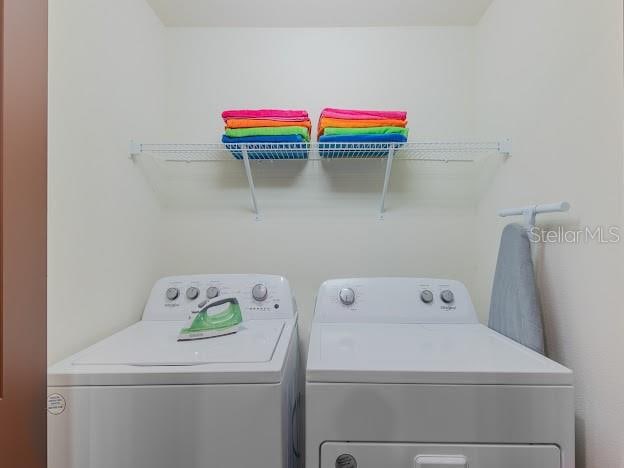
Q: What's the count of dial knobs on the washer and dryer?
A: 7